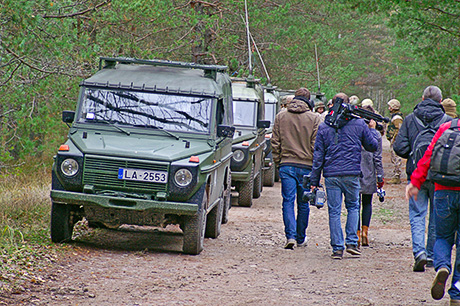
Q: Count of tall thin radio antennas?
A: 3